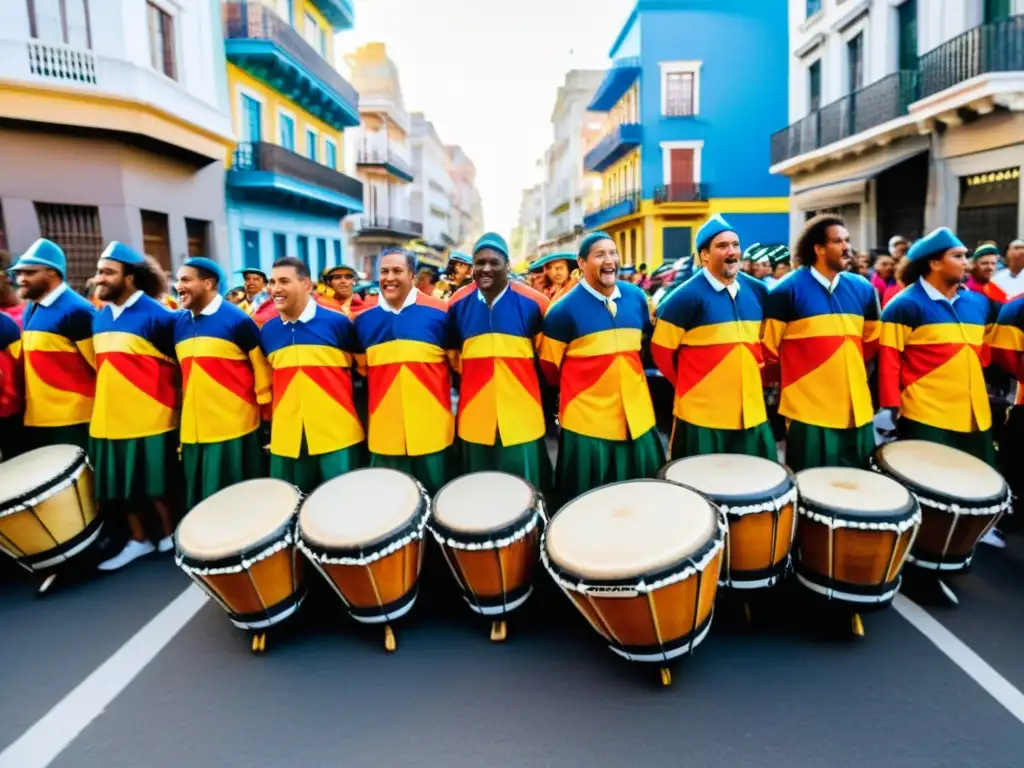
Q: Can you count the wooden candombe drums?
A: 8